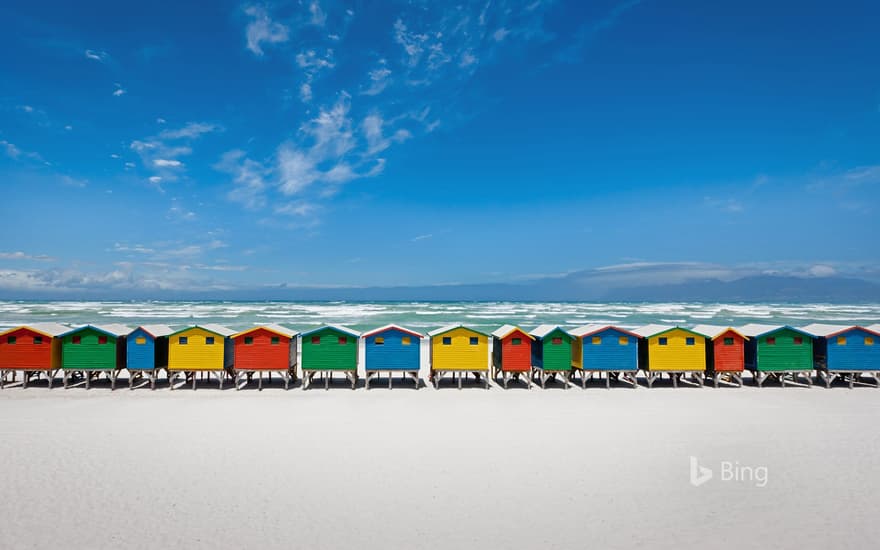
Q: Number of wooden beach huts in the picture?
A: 15